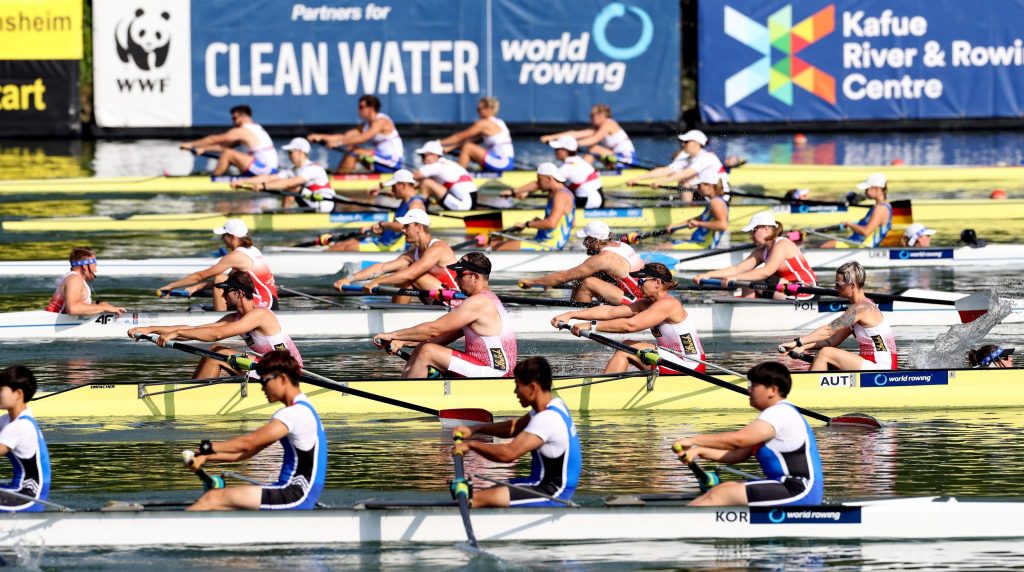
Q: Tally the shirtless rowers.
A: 0